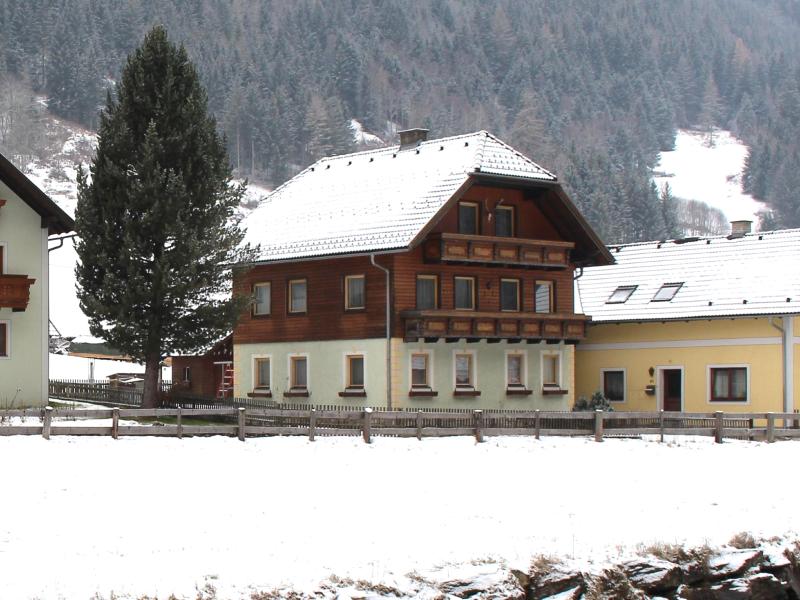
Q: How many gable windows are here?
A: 2